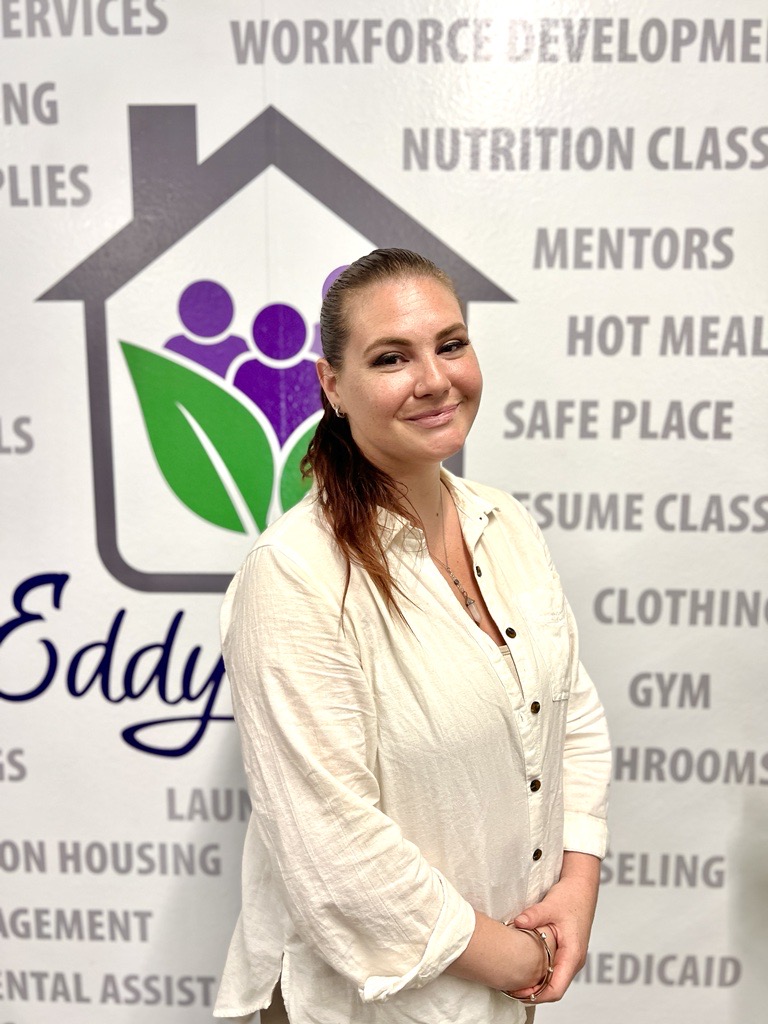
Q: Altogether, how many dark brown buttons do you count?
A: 5